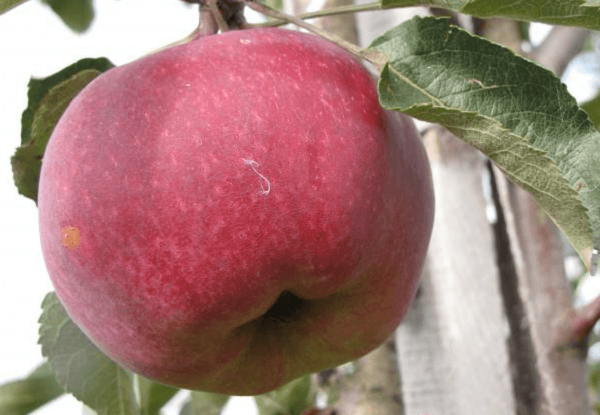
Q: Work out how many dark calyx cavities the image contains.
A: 1